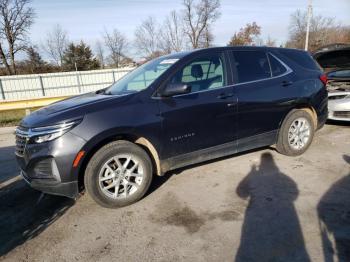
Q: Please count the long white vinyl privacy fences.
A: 1